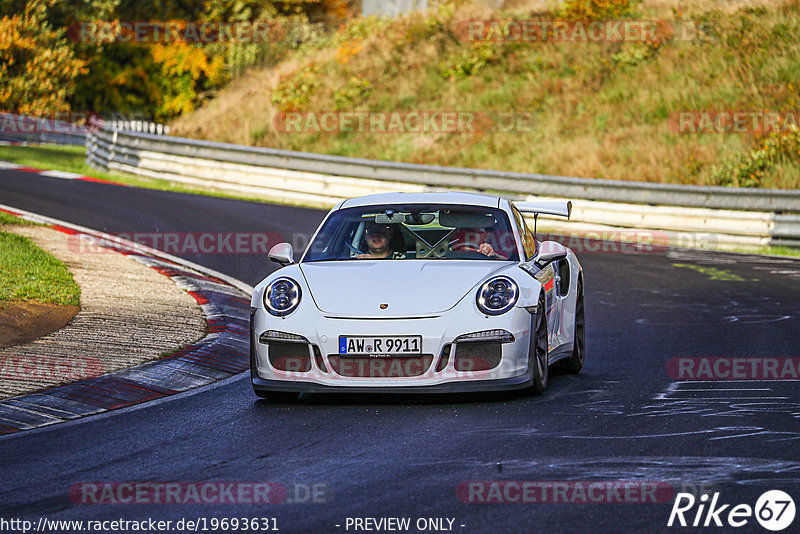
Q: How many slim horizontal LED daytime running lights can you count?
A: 2